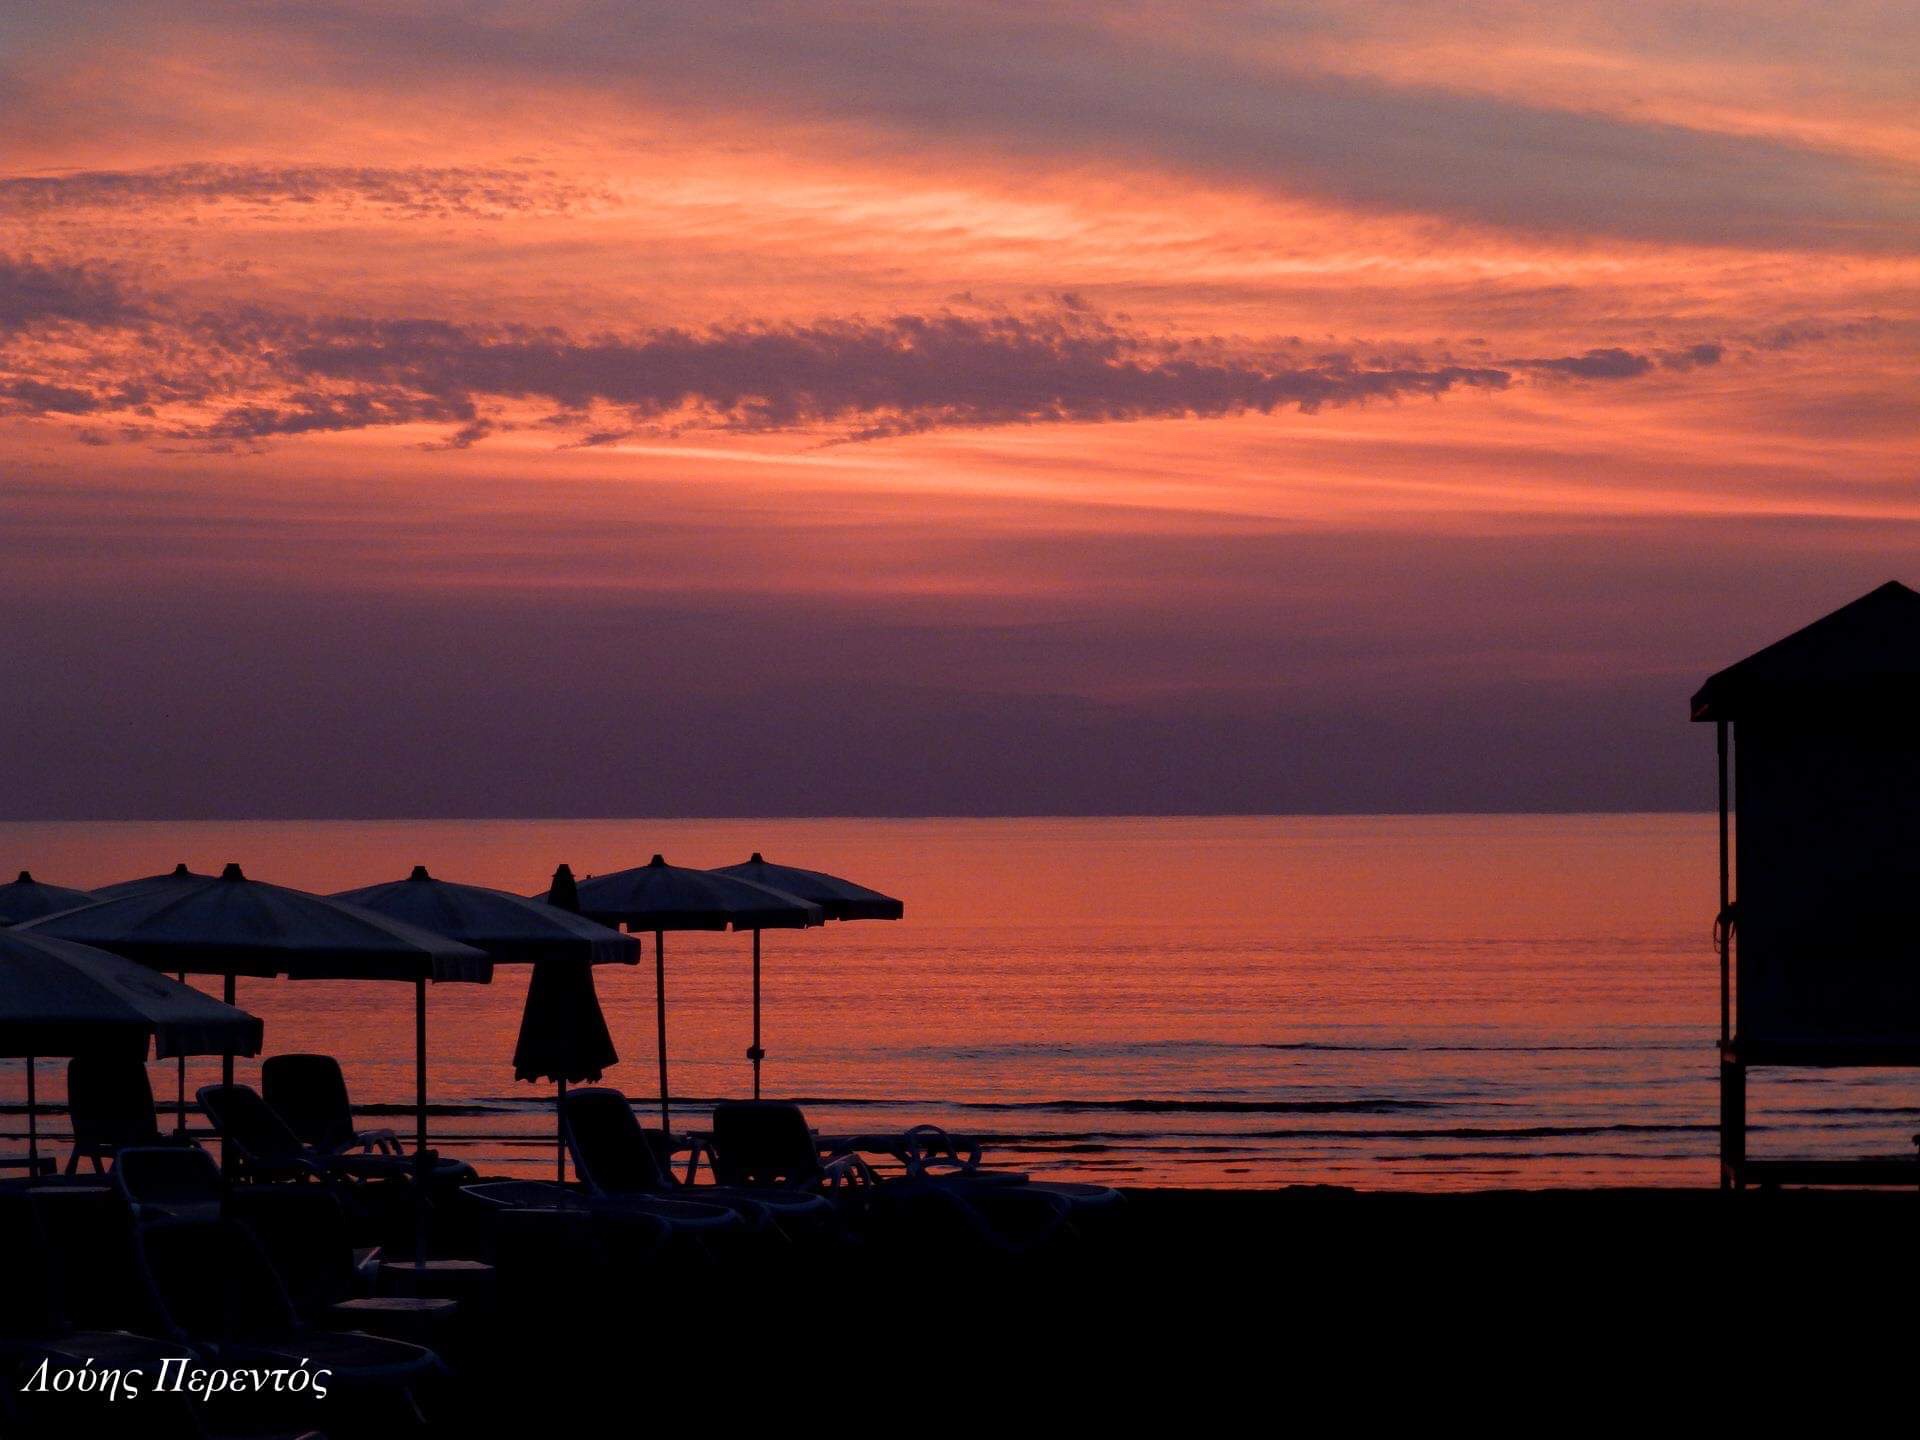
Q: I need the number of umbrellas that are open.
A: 7